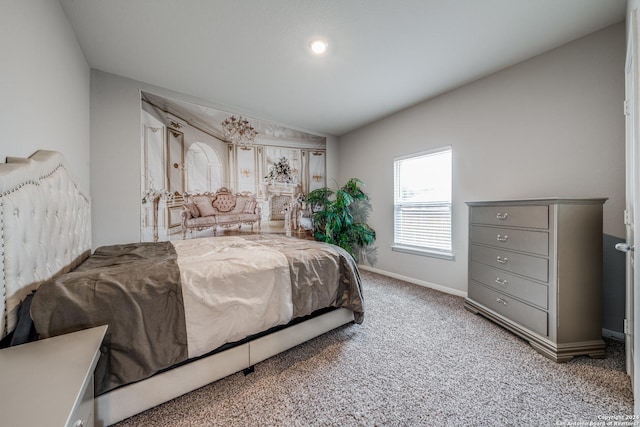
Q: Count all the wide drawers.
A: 5